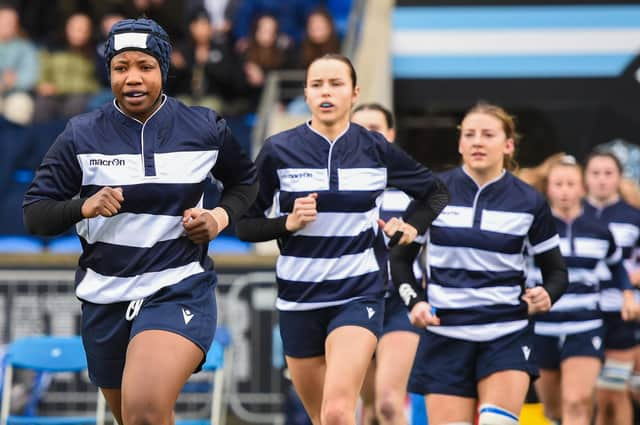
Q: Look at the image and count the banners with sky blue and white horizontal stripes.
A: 1